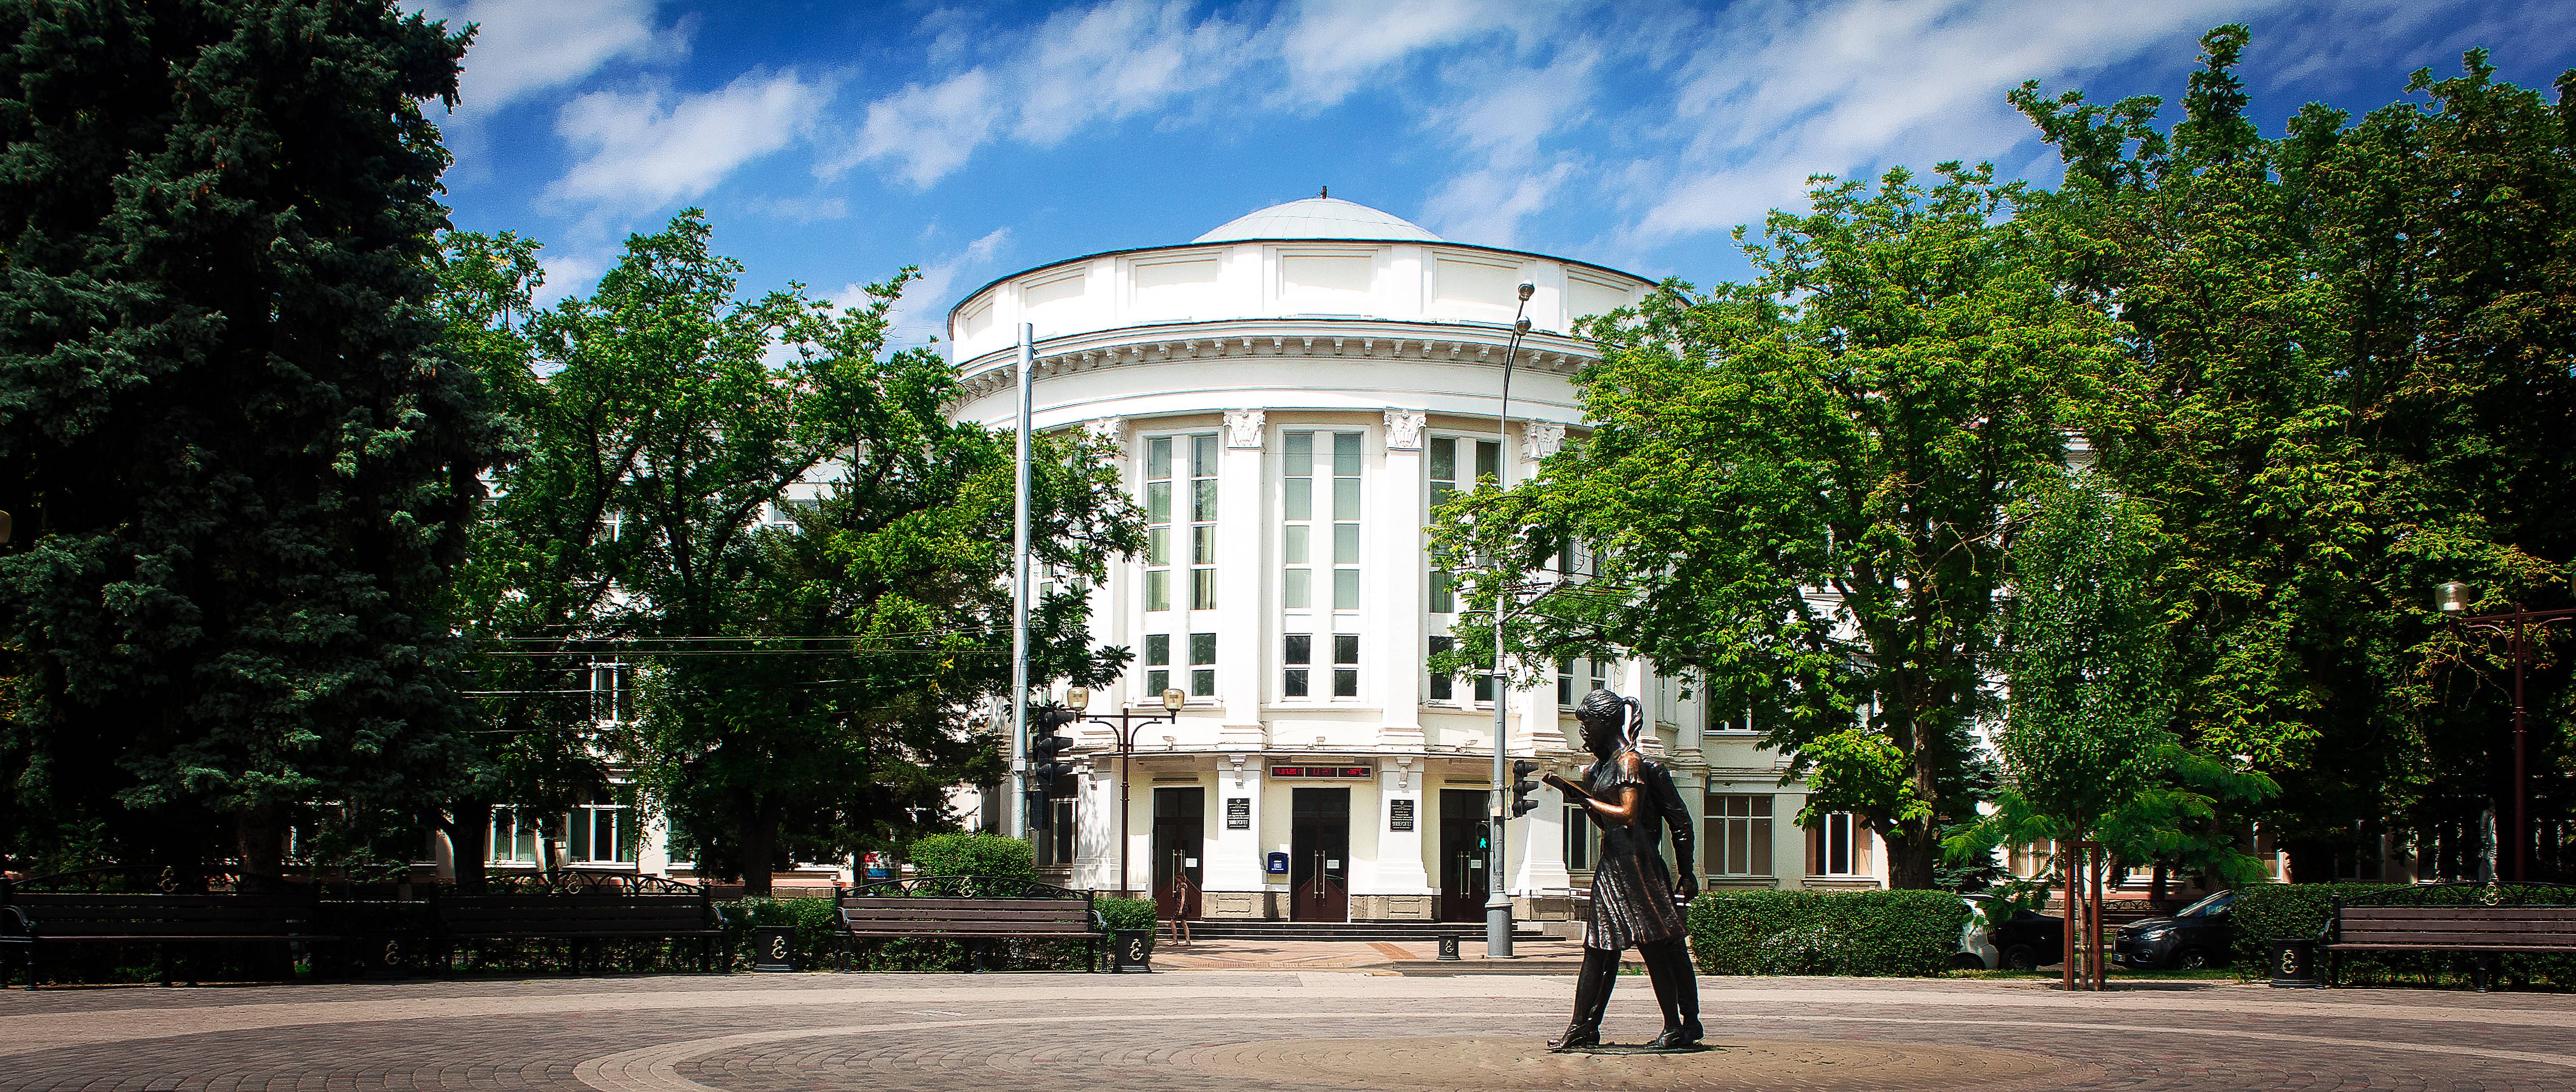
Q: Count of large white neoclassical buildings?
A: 1